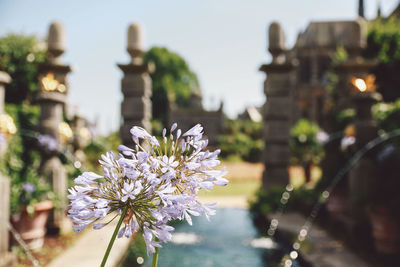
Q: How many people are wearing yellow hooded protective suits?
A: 0